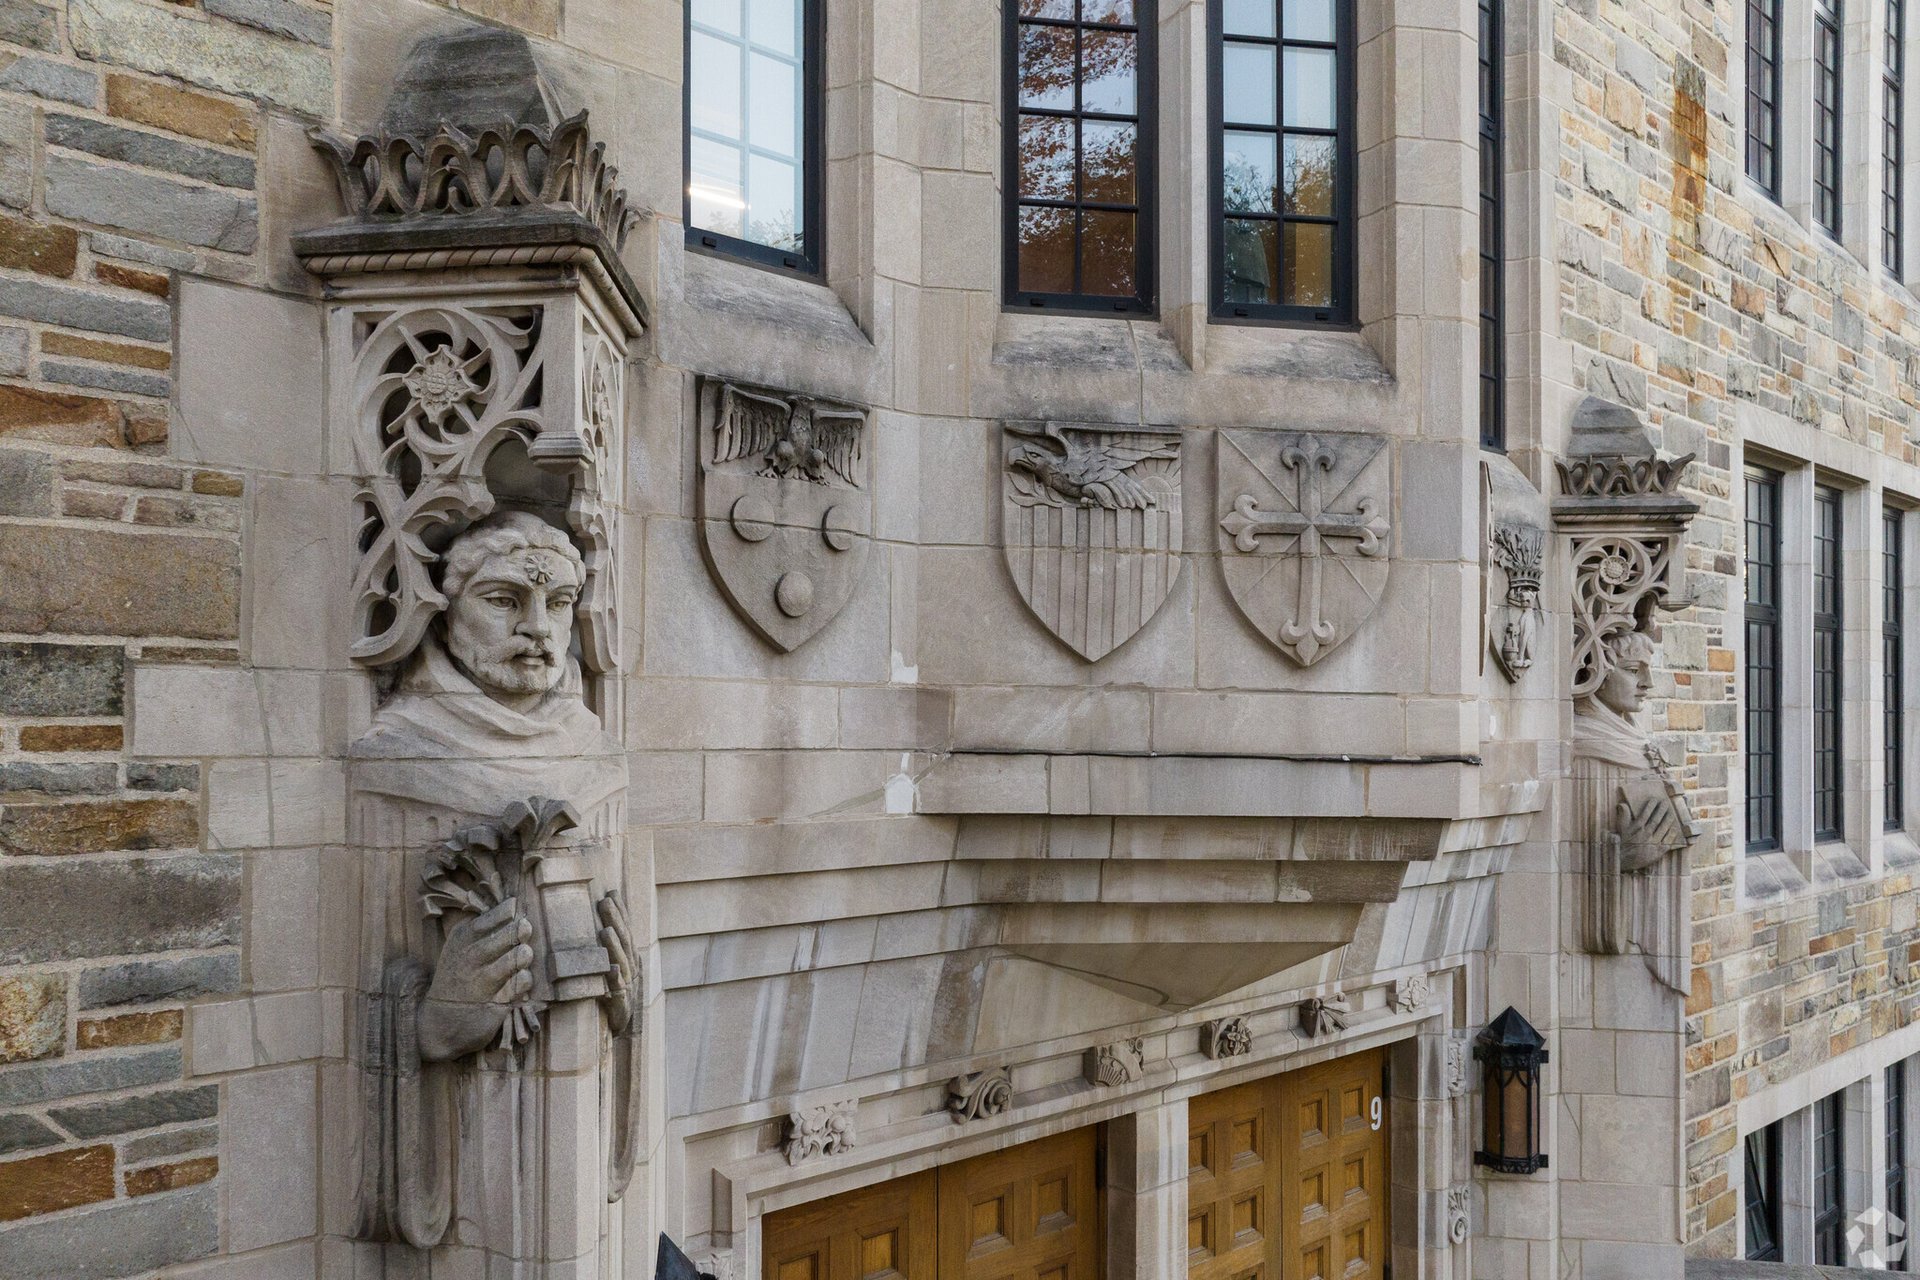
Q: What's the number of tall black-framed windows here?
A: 13